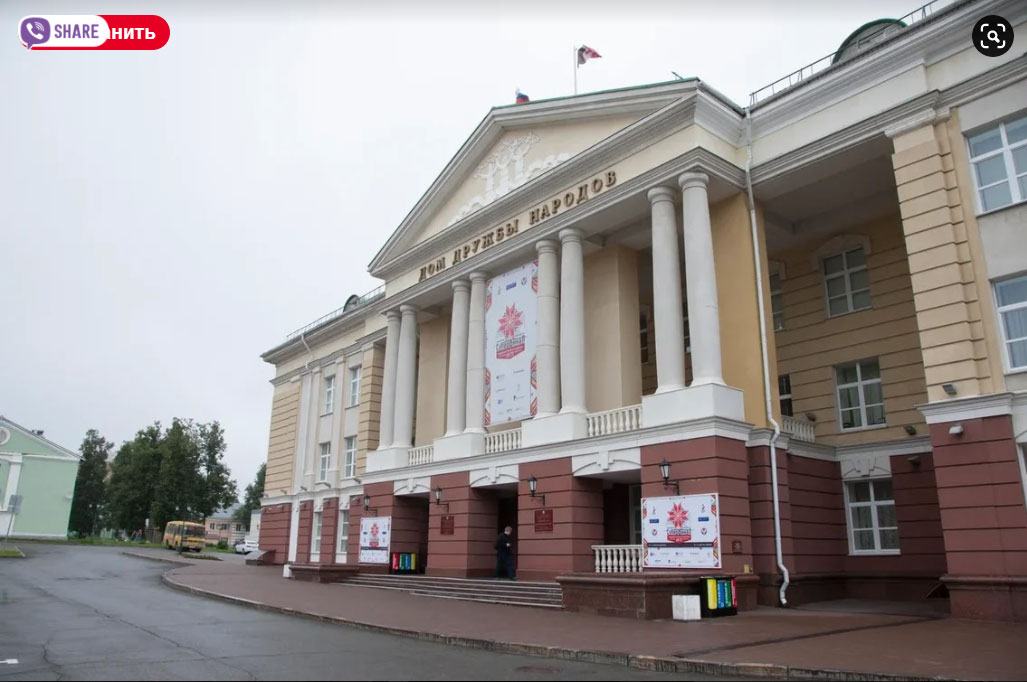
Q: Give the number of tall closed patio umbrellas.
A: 0